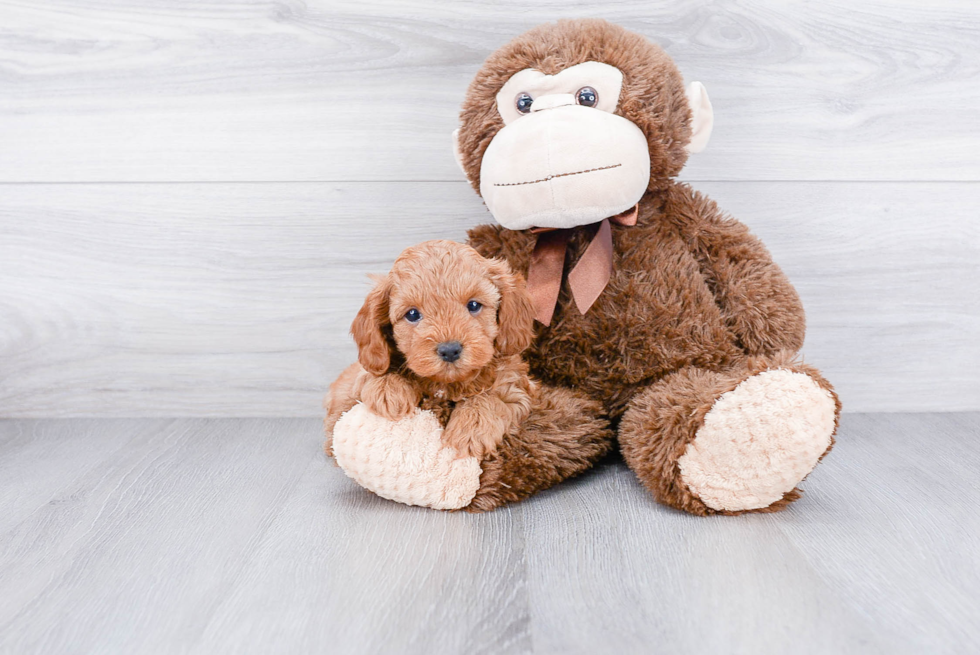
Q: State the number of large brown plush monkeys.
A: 1